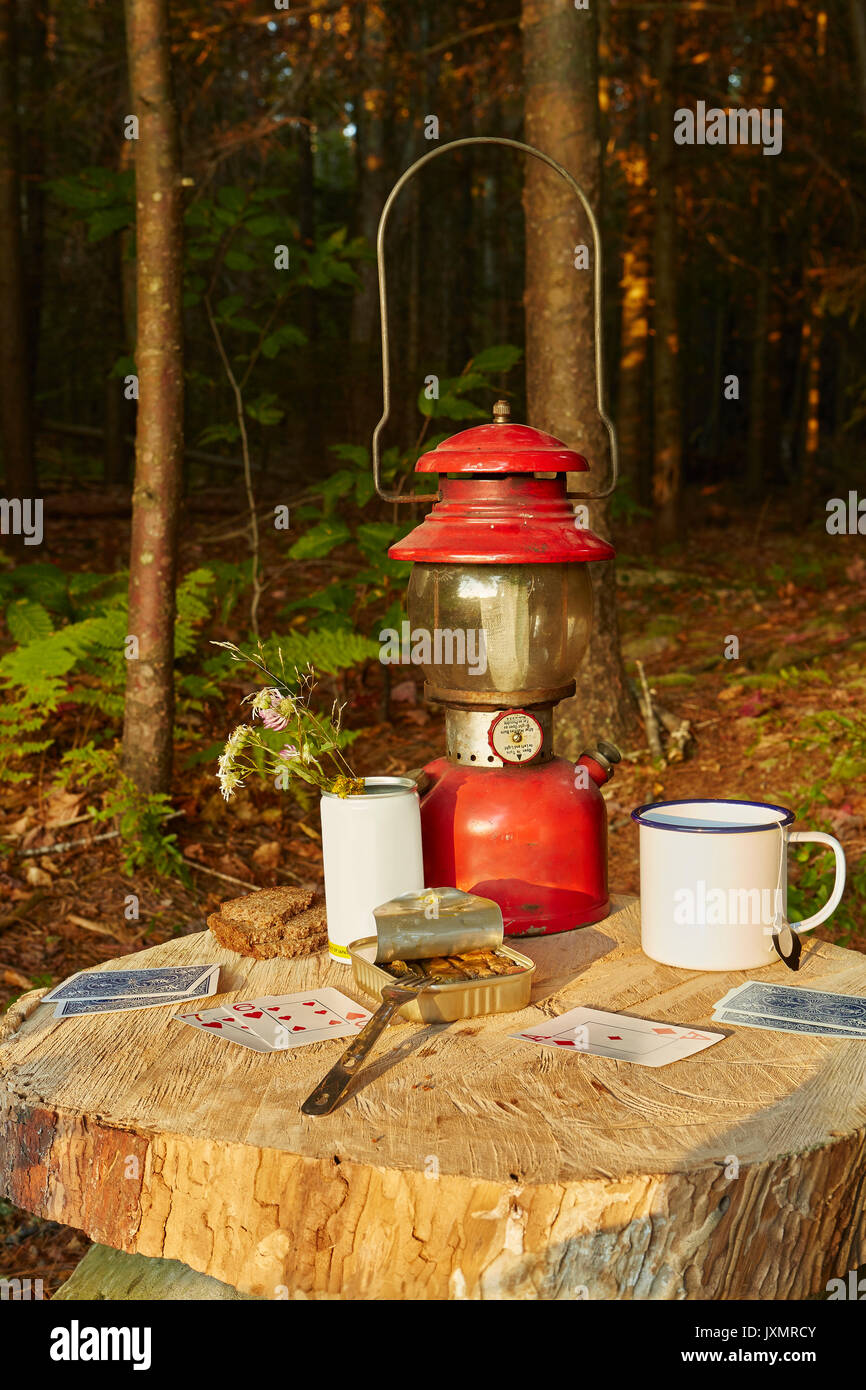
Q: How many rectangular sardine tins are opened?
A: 1